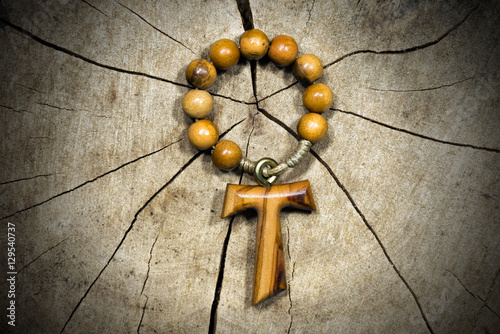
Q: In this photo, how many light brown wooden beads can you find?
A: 10